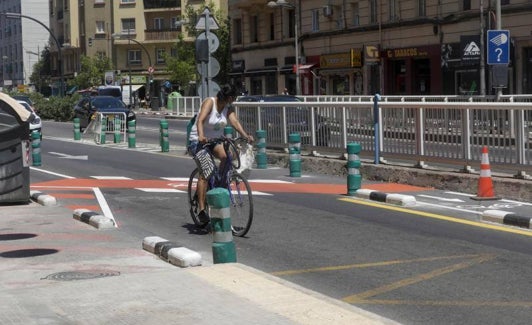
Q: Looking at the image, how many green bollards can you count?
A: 11